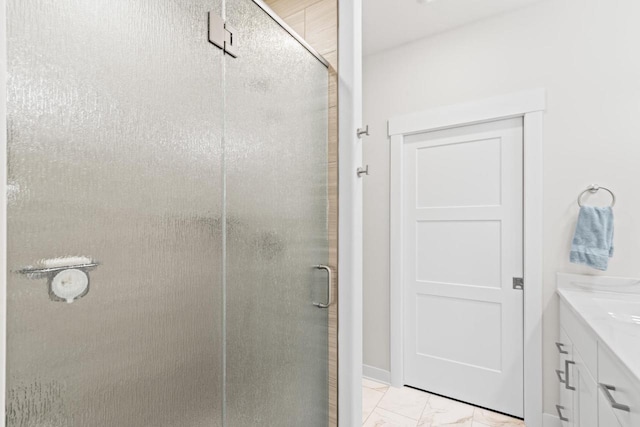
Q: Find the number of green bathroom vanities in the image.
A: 0